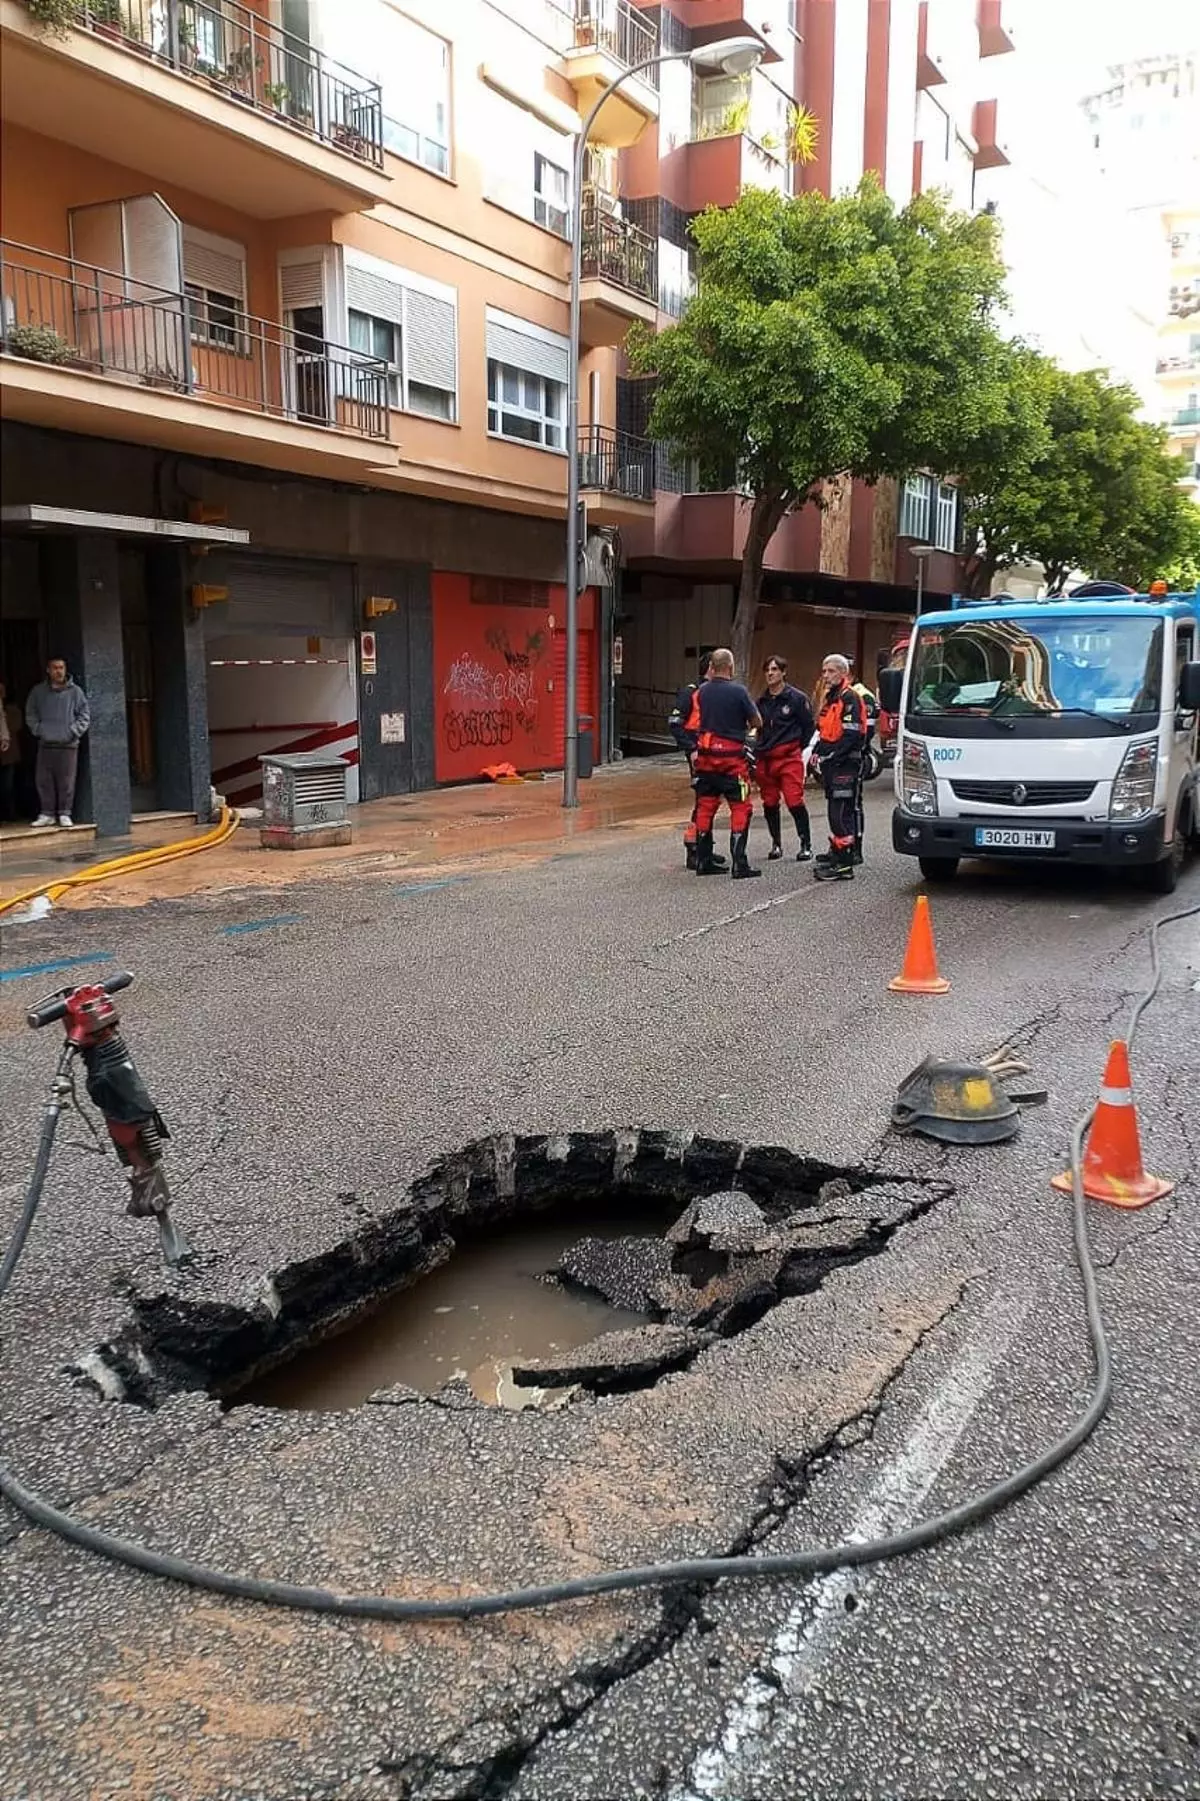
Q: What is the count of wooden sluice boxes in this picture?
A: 0